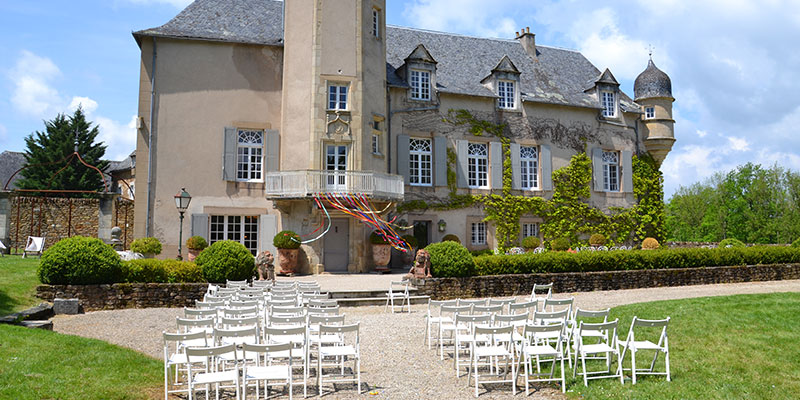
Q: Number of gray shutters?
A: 12